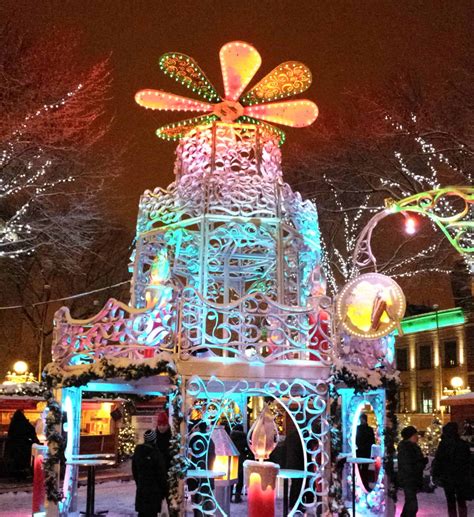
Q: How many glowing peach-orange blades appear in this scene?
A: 3